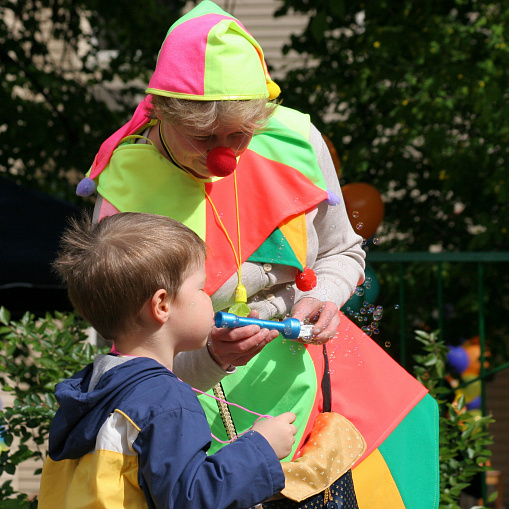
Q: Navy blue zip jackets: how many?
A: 1